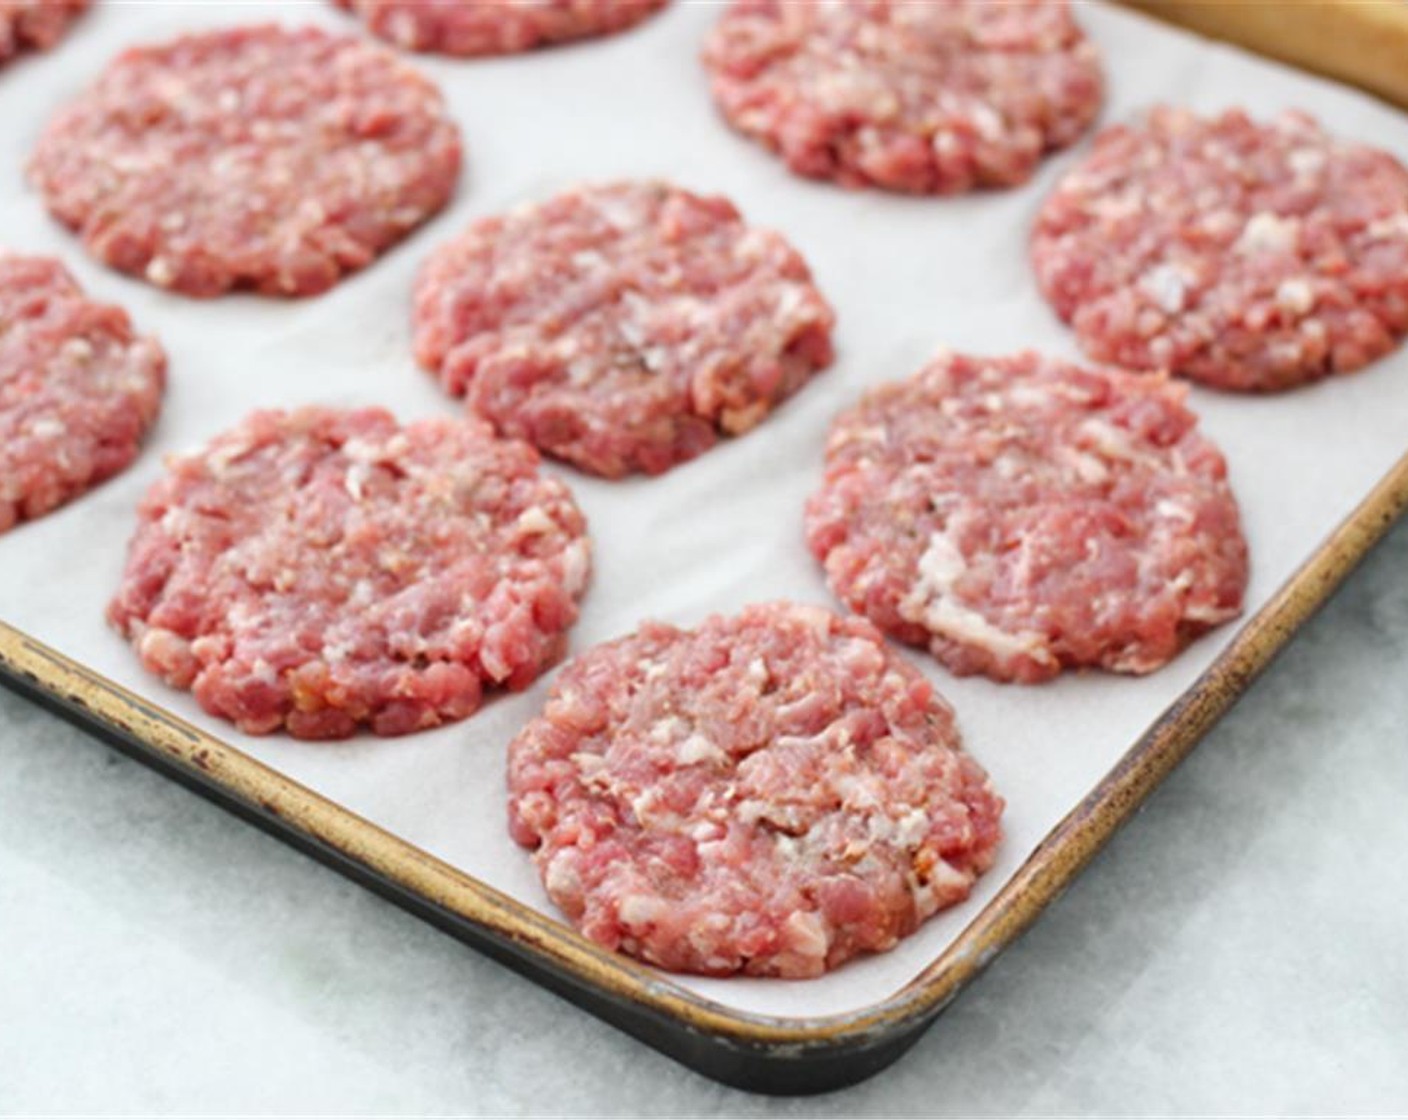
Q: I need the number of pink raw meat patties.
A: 10